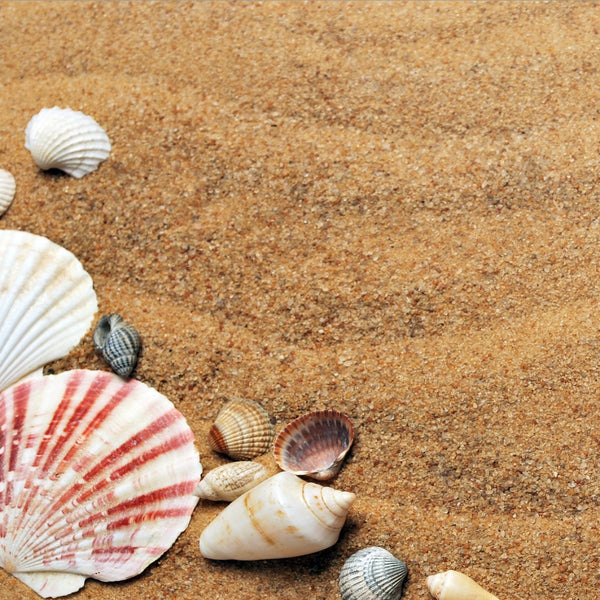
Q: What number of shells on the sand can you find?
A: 11